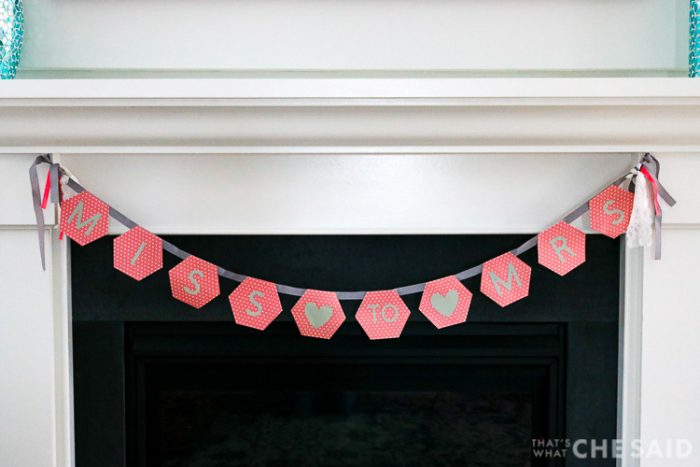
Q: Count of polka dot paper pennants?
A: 10